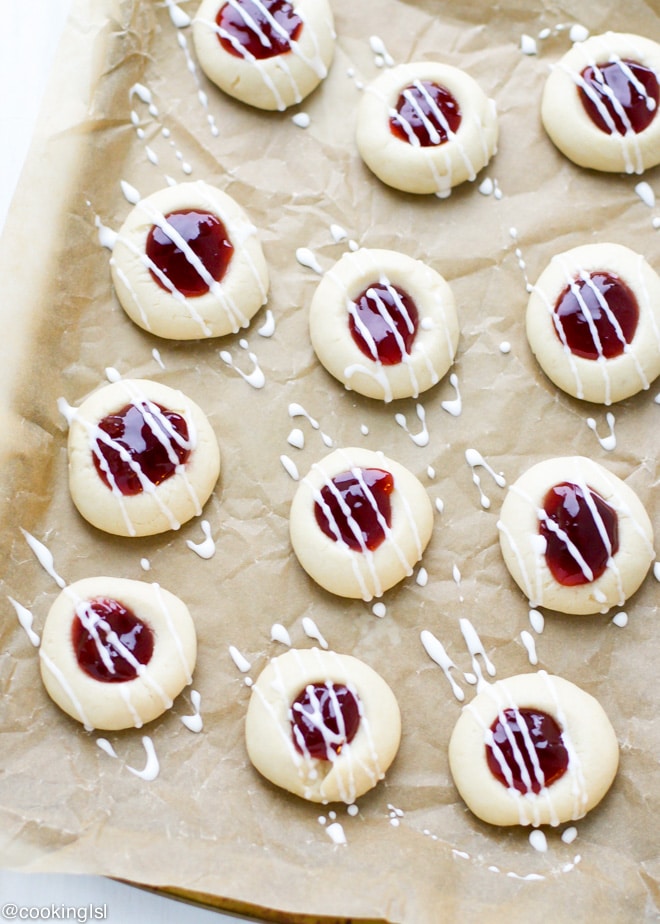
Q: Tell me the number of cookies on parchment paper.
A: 12